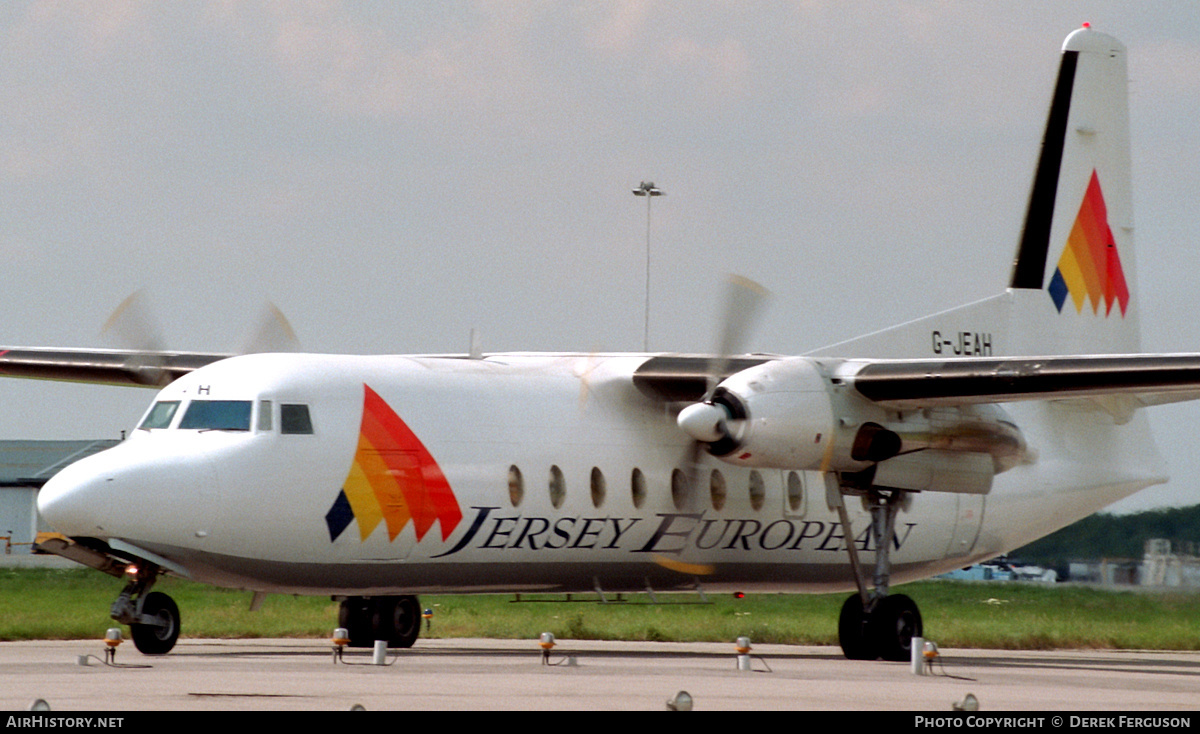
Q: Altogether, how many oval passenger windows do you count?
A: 8